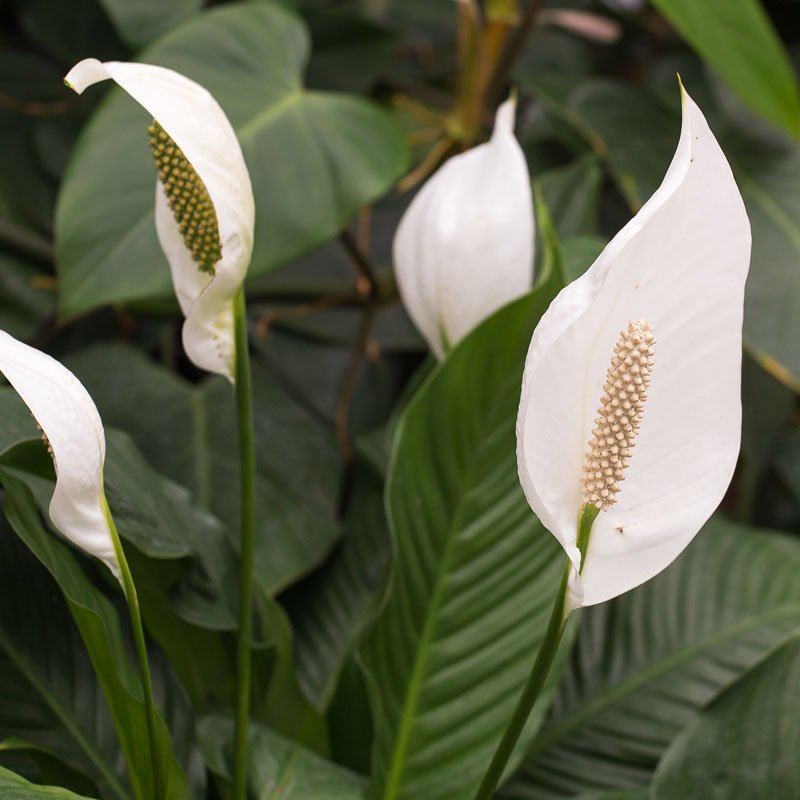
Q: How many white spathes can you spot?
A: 4